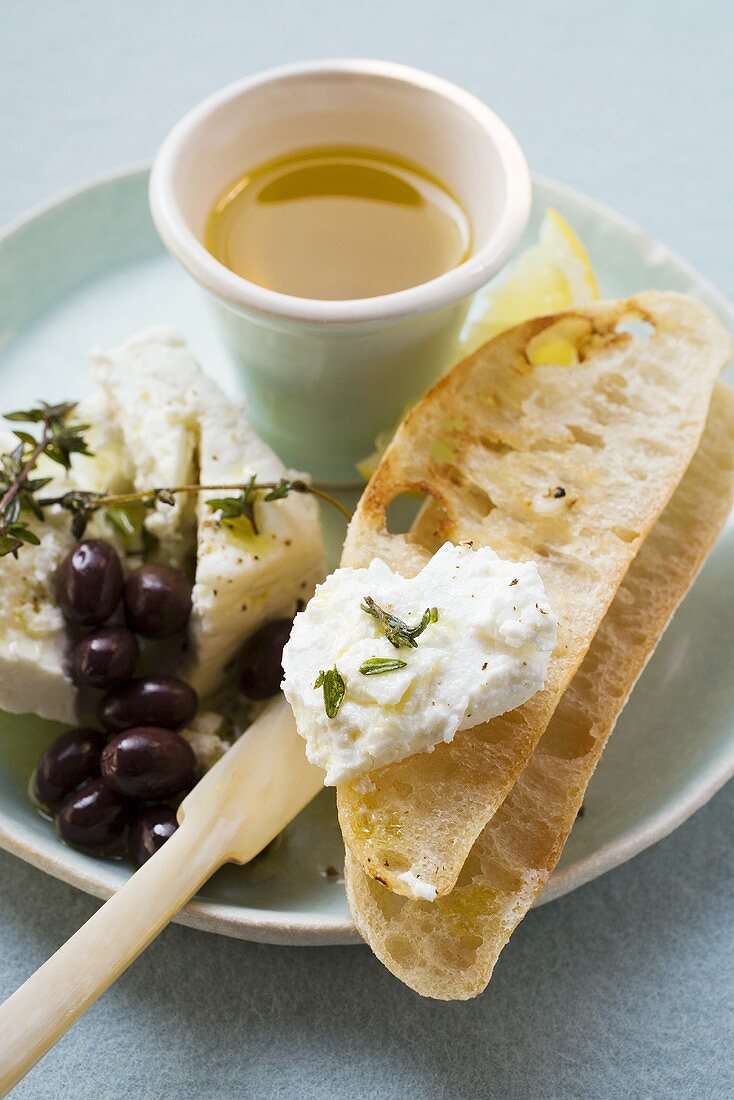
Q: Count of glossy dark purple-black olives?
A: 9